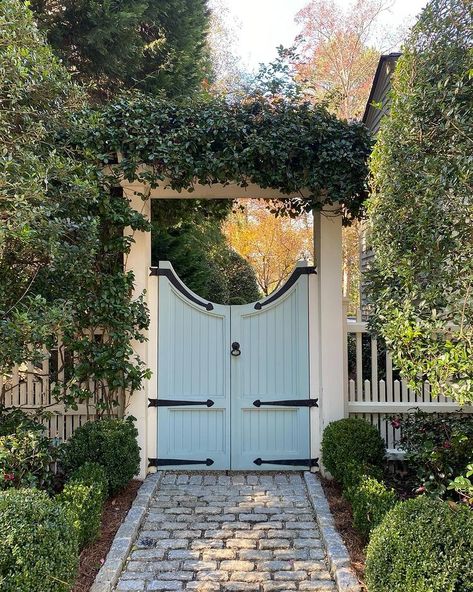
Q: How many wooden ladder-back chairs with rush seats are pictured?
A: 0